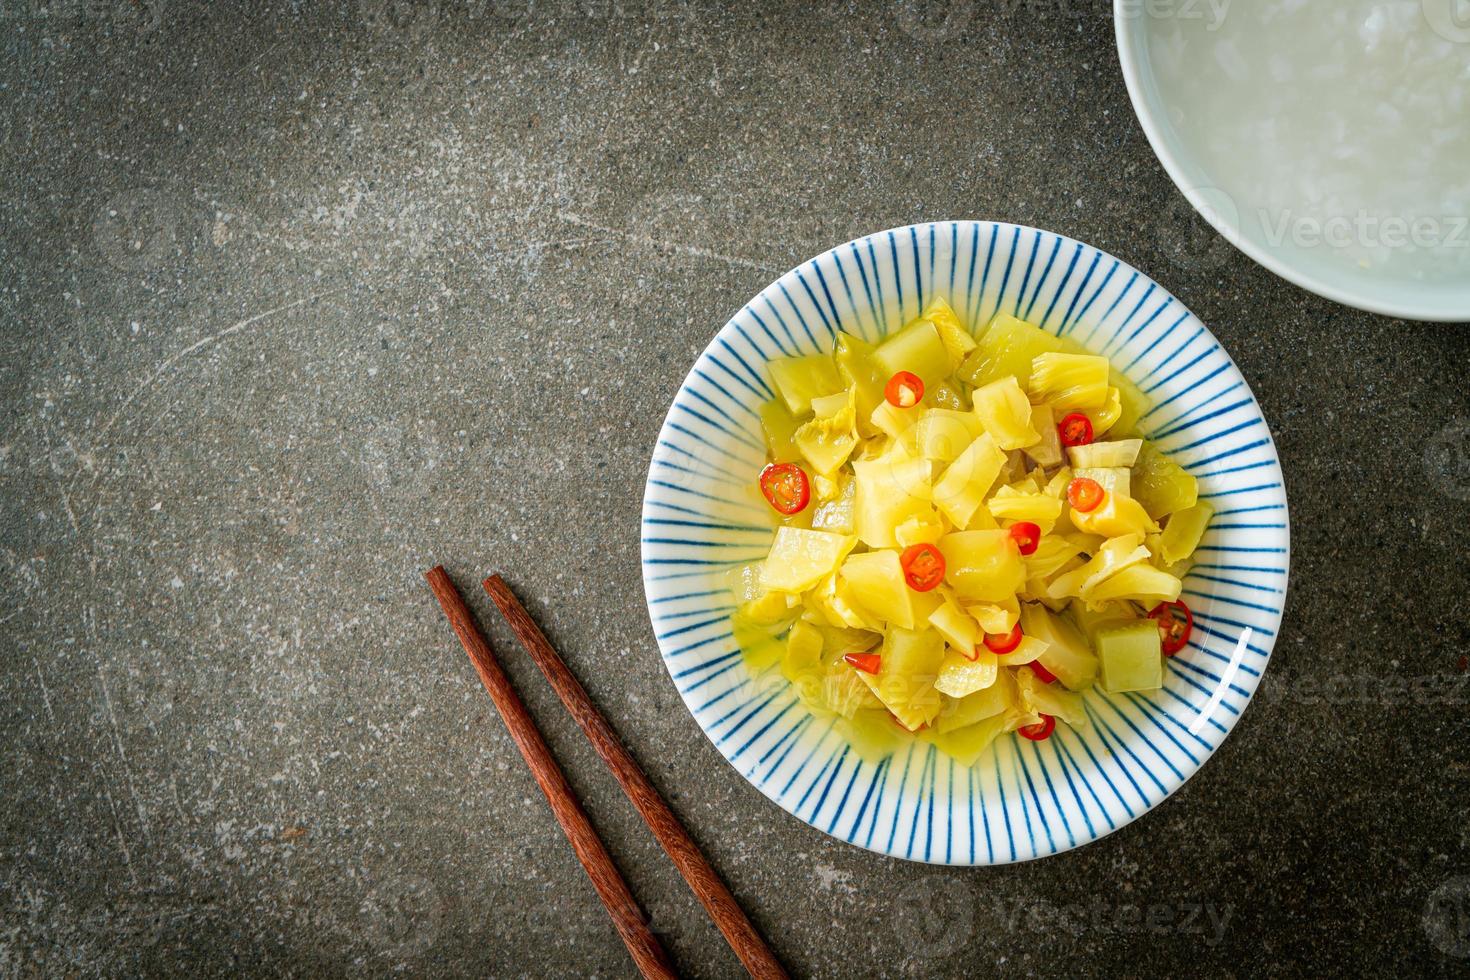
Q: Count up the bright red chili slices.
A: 11